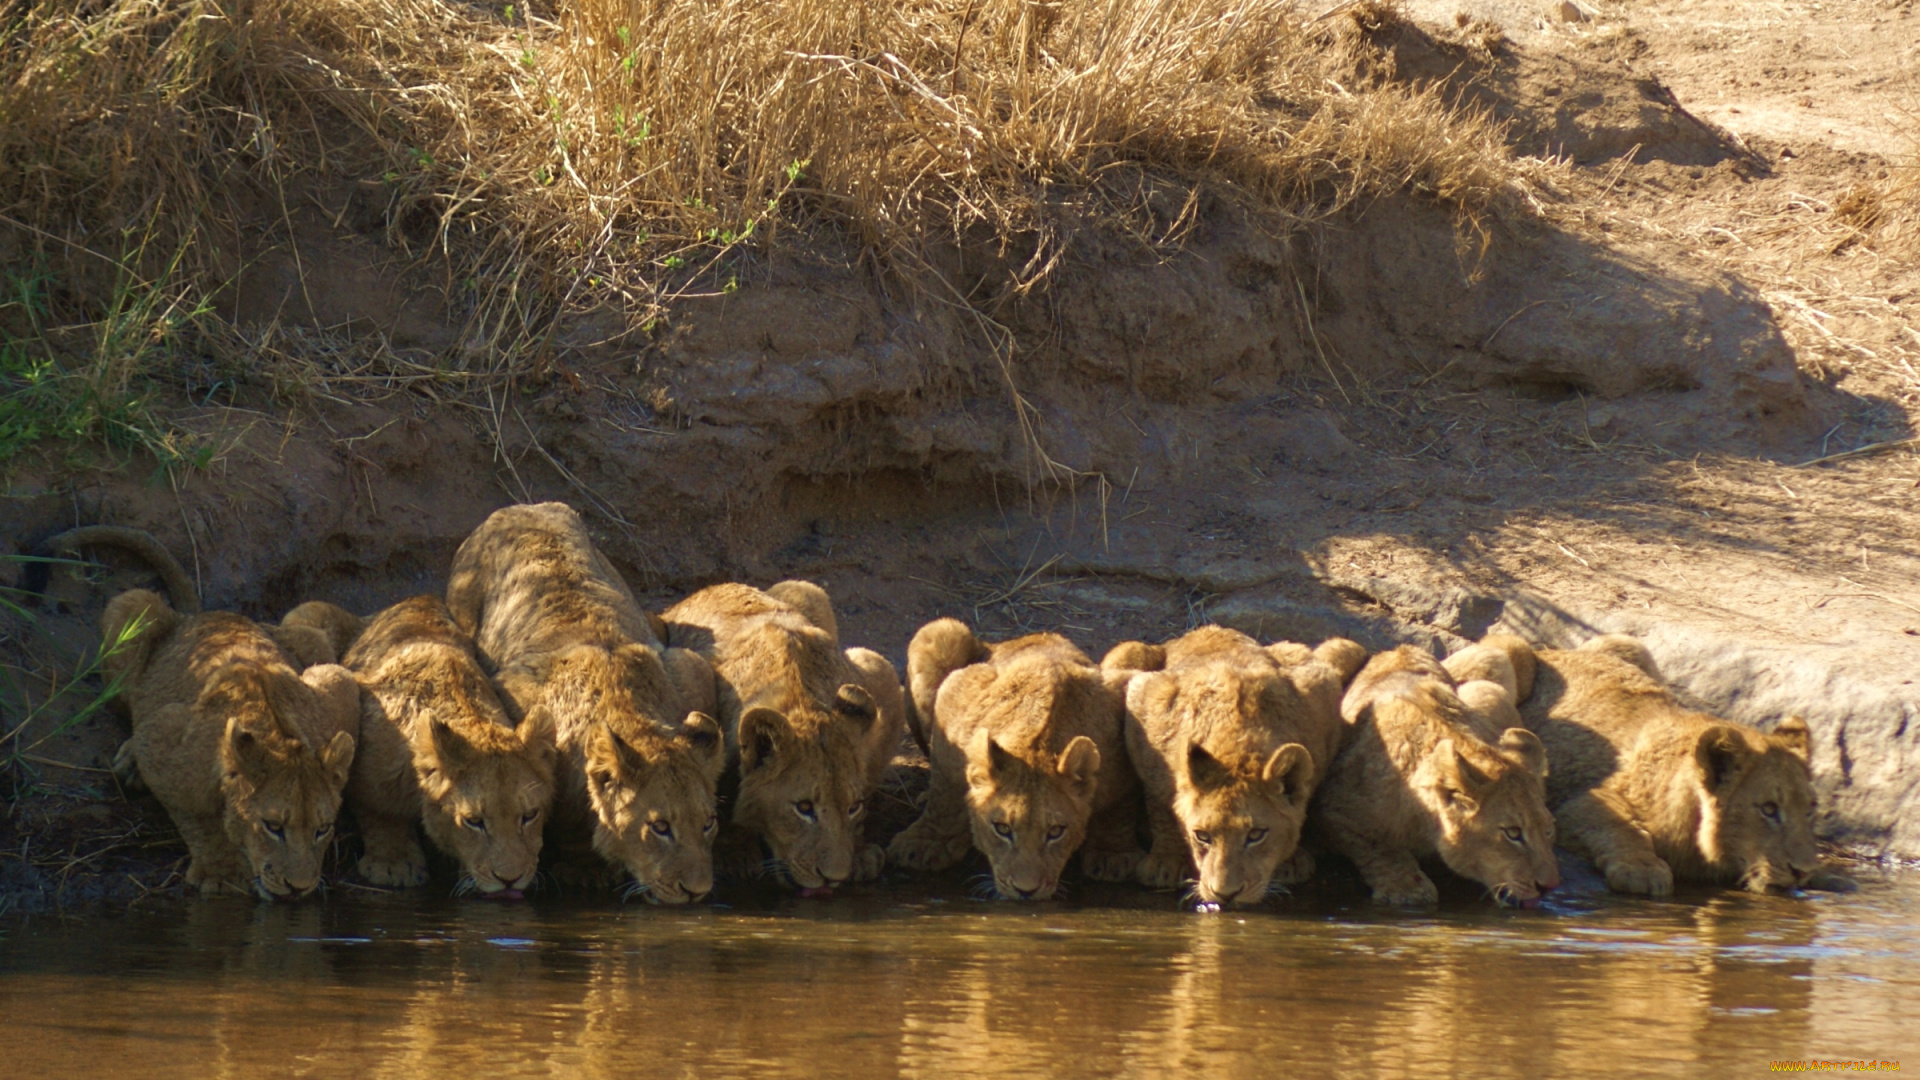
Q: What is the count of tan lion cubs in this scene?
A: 8